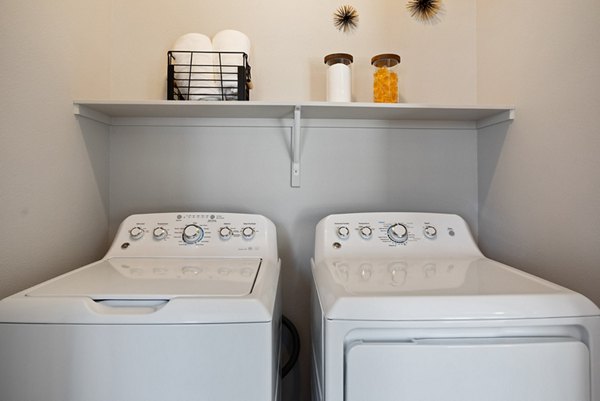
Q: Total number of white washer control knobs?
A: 5